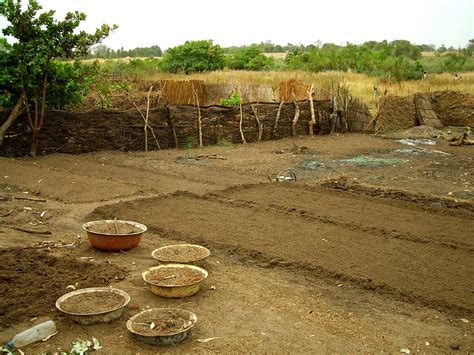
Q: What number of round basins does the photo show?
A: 5